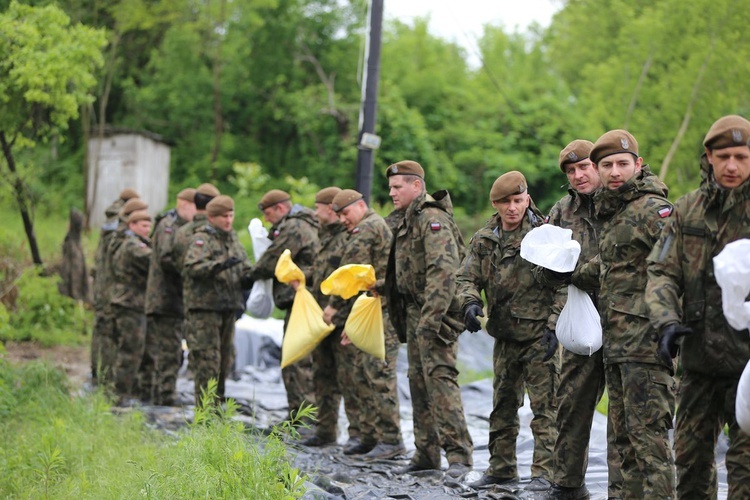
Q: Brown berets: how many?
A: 14